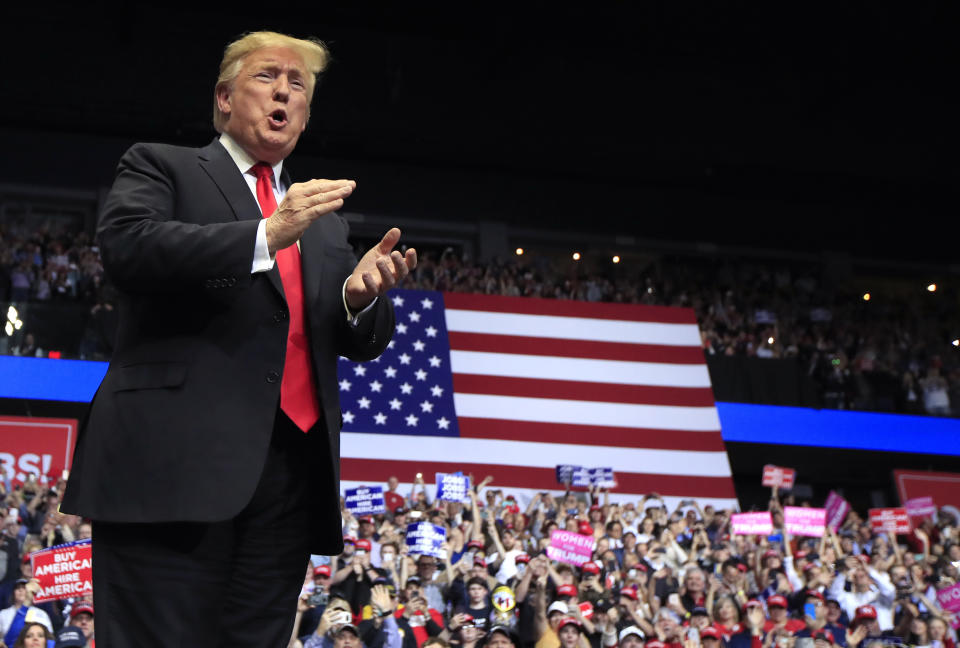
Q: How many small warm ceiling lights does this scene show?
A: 5